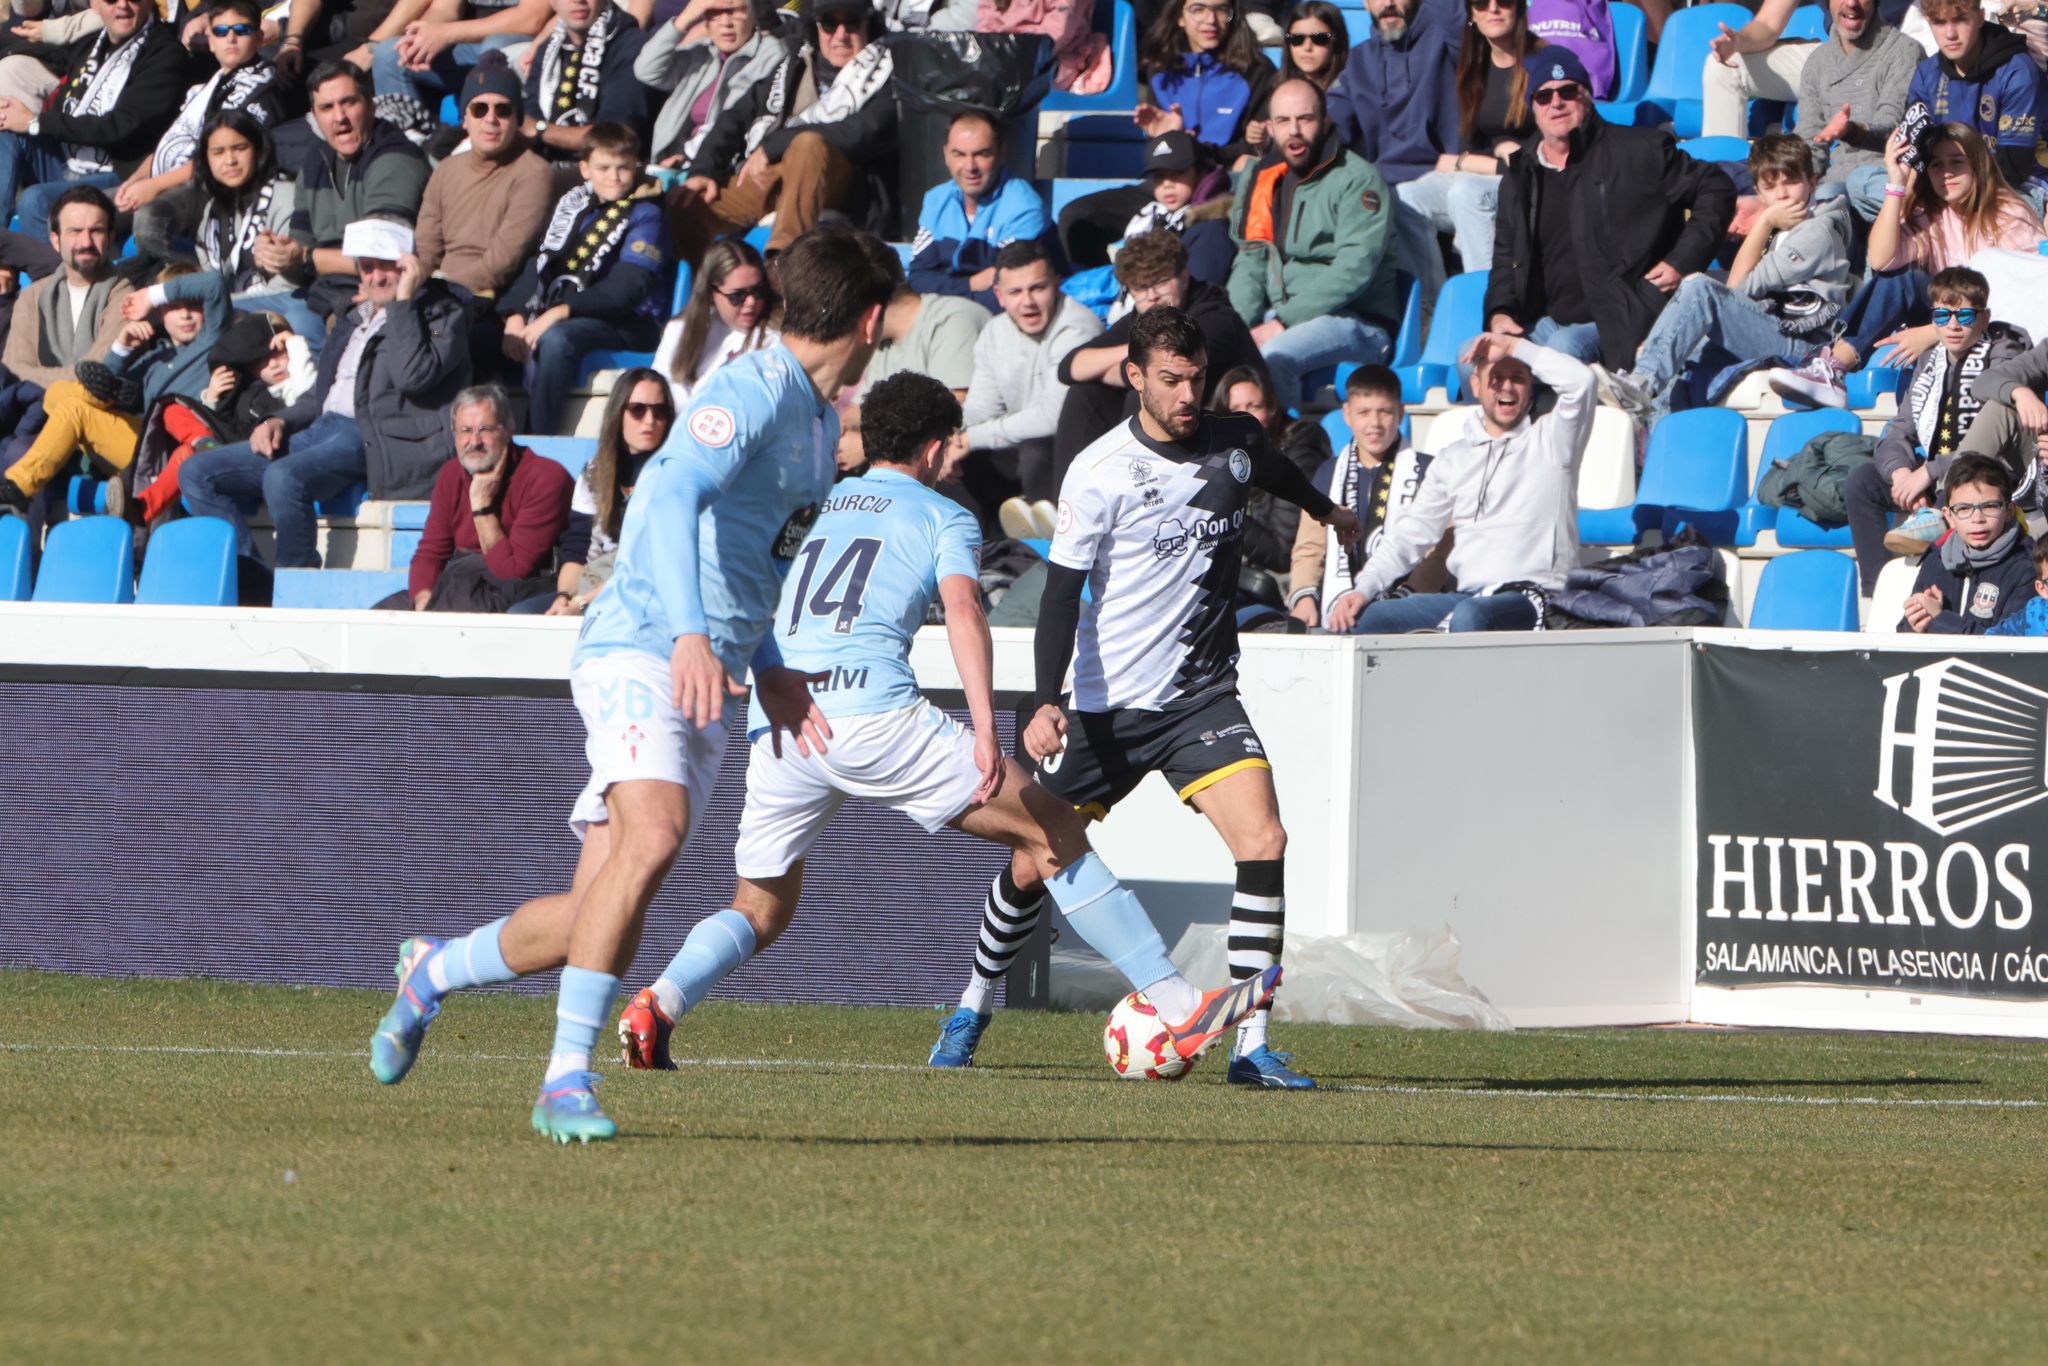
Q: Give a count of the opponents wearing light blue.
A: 2